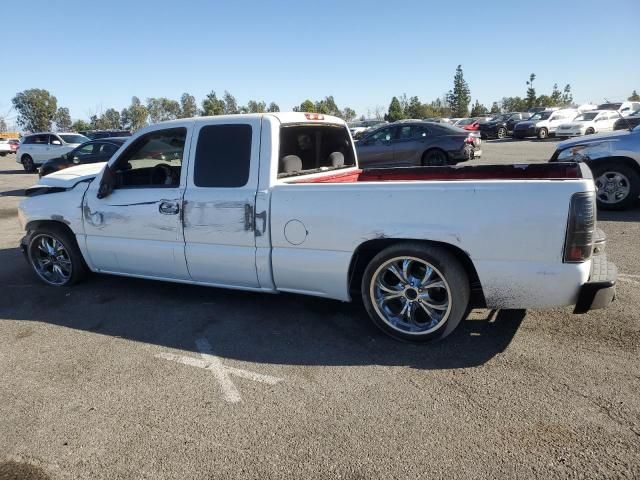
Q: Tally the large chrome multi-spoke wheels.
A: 2